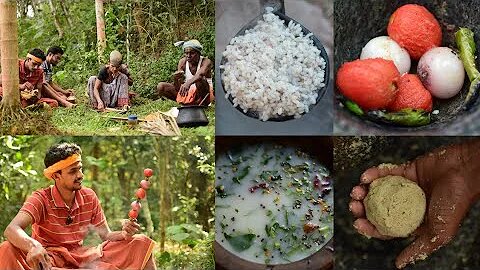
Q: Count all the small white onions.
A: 2